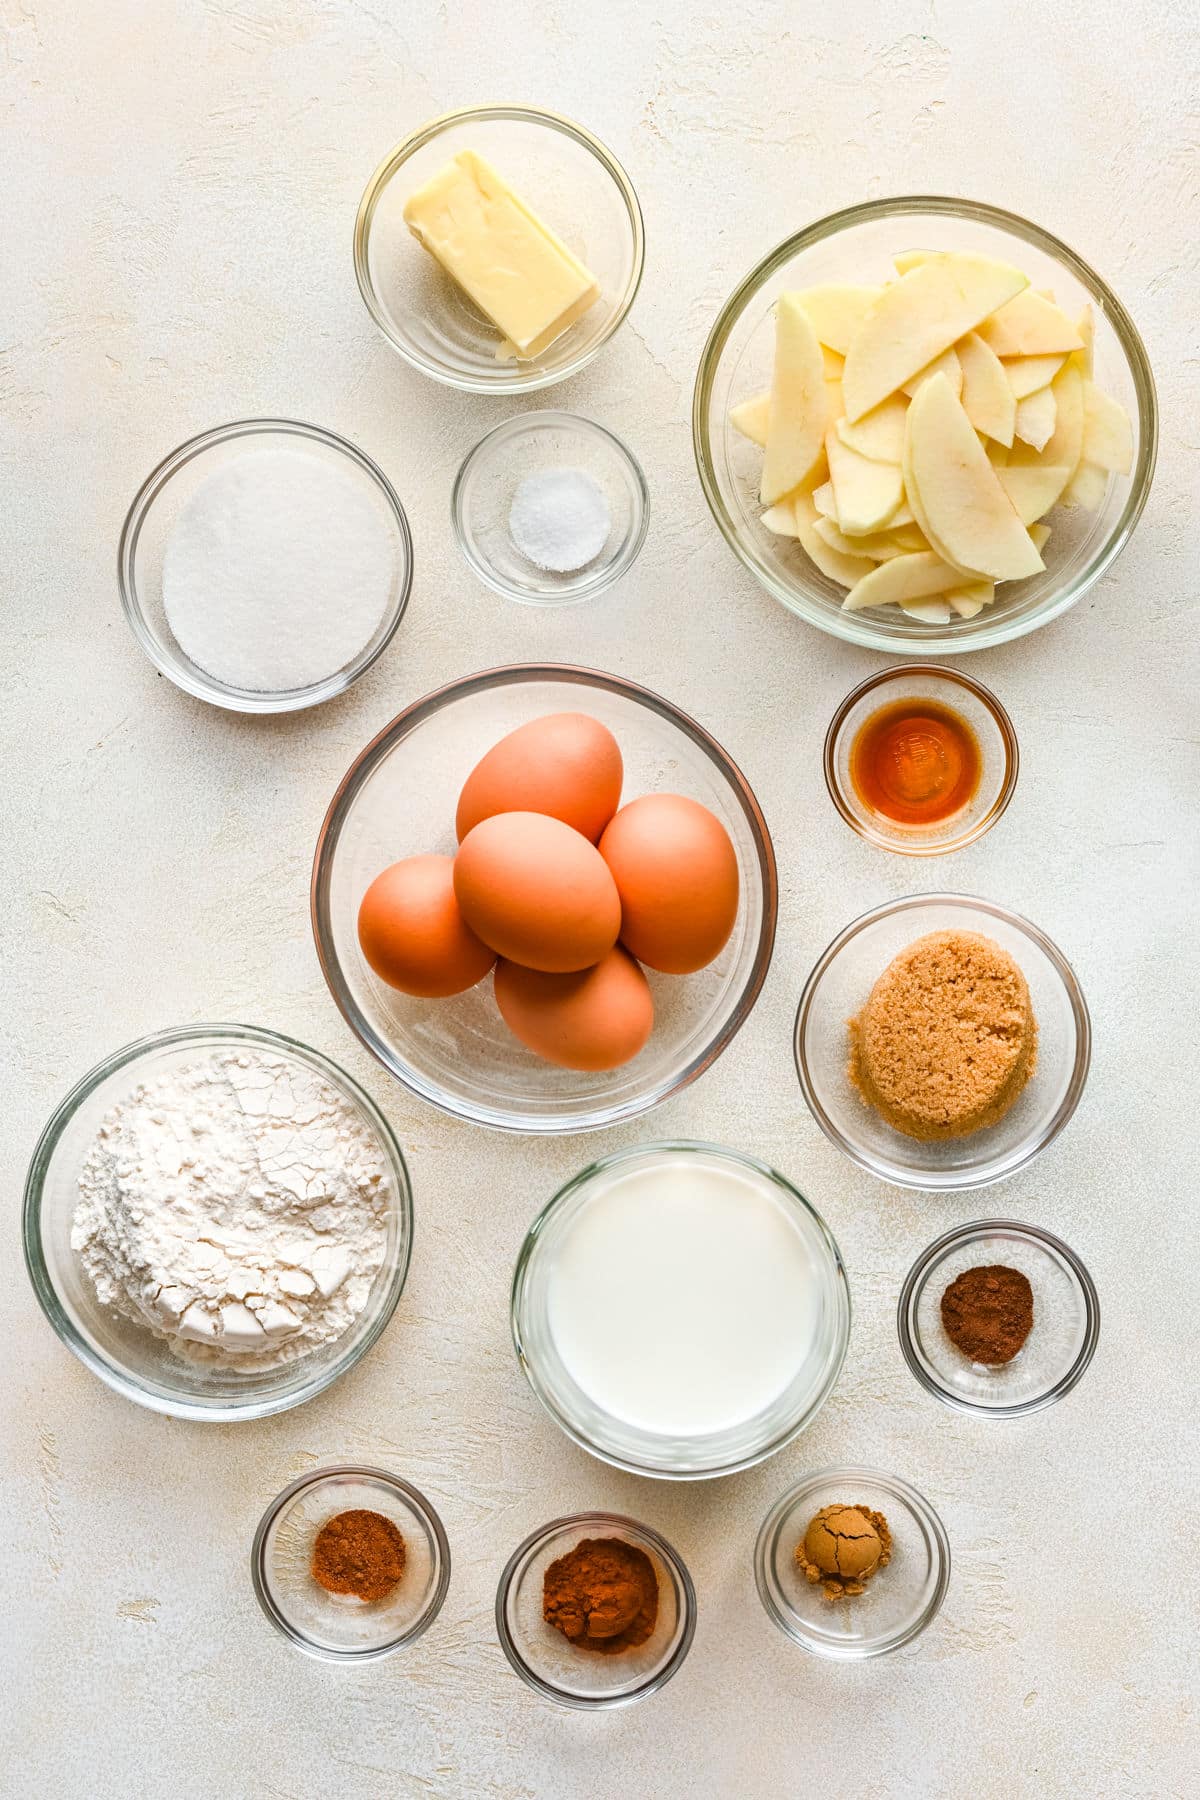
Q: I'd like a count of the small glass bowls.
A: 6